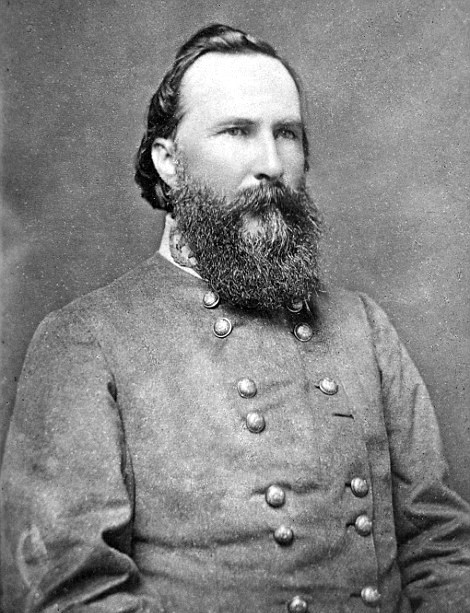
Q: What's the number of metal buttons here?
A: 13